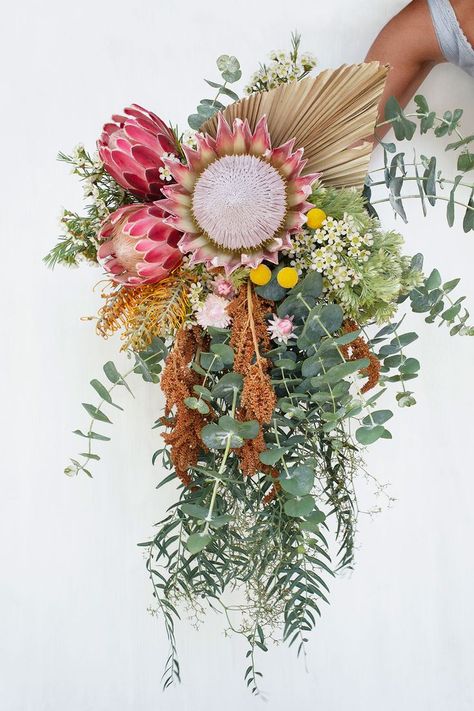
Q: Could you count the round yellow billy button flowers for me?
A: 3